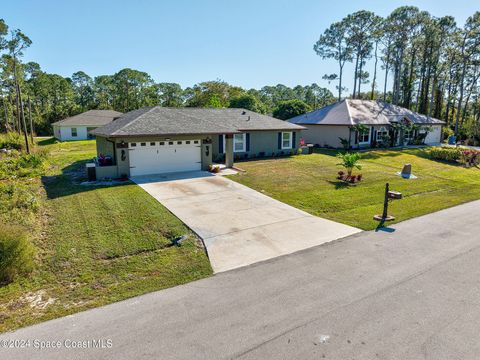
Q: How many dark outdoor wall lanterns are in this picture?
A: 2